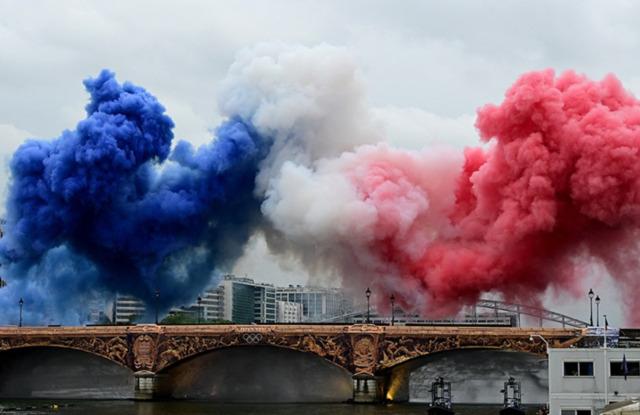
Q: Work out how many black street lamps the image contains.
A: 7